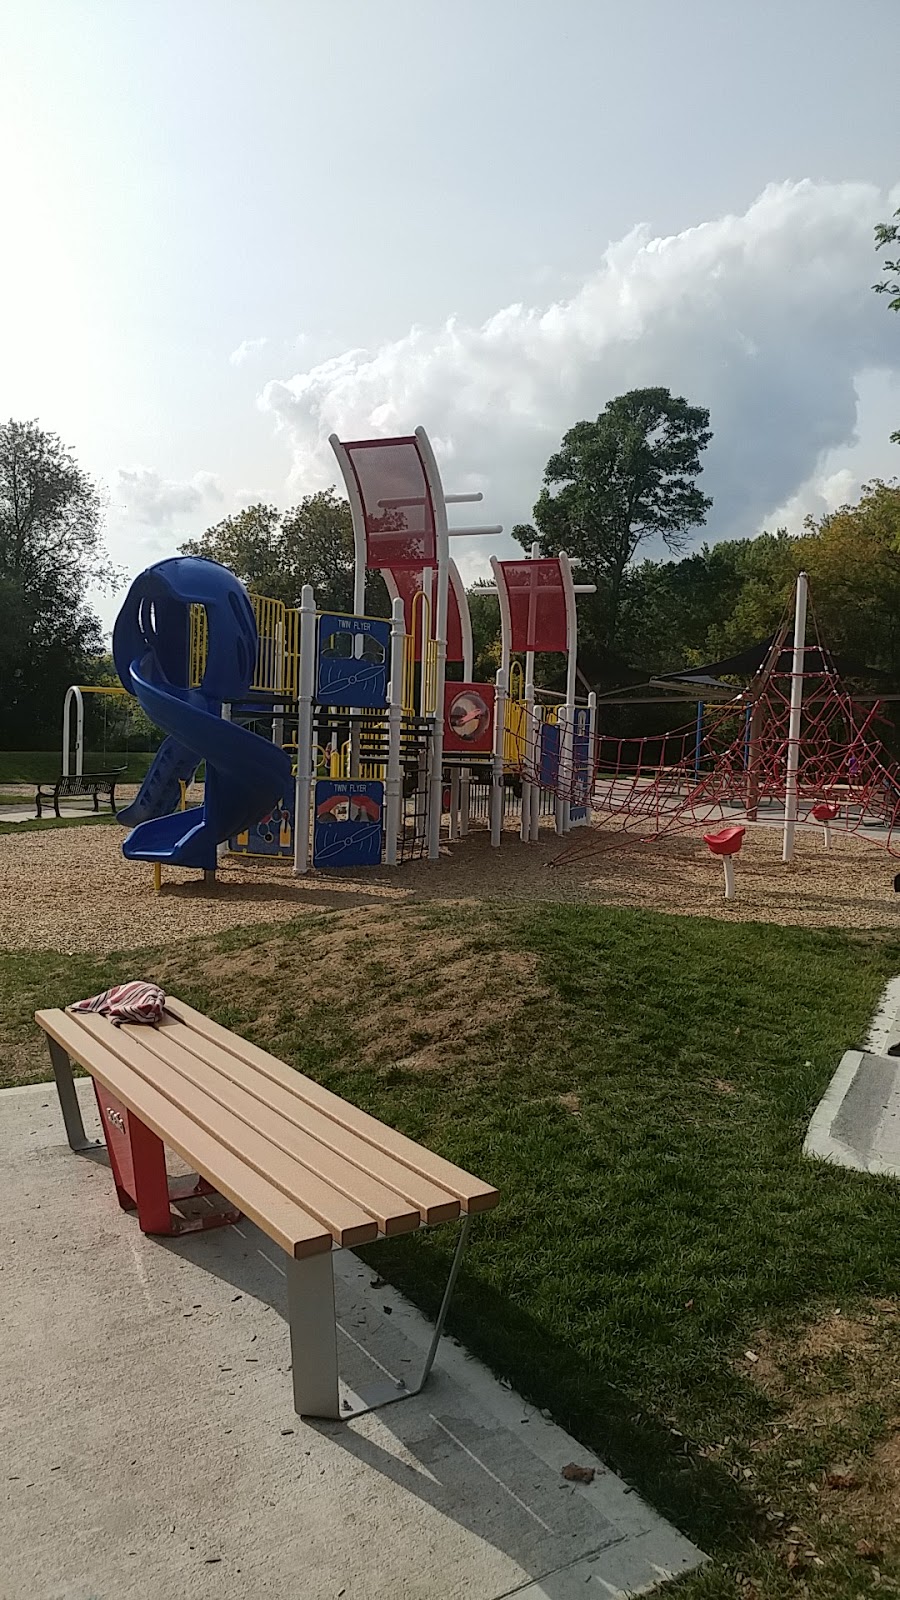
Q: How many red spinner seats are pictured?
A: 2